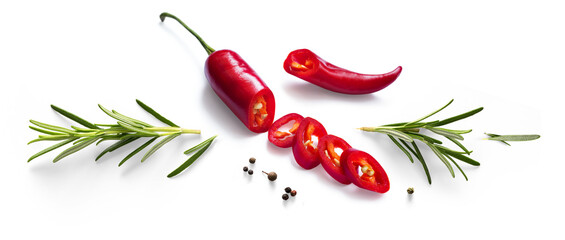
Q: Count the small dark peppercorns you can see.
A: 8